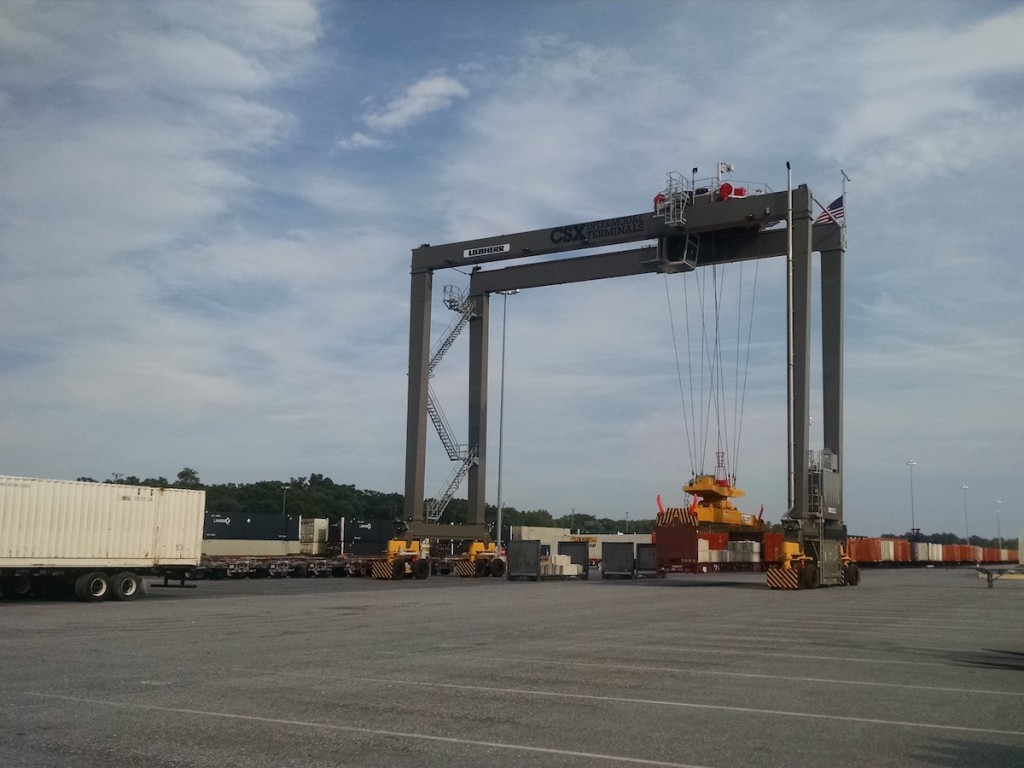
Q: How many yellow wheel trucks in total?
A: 4